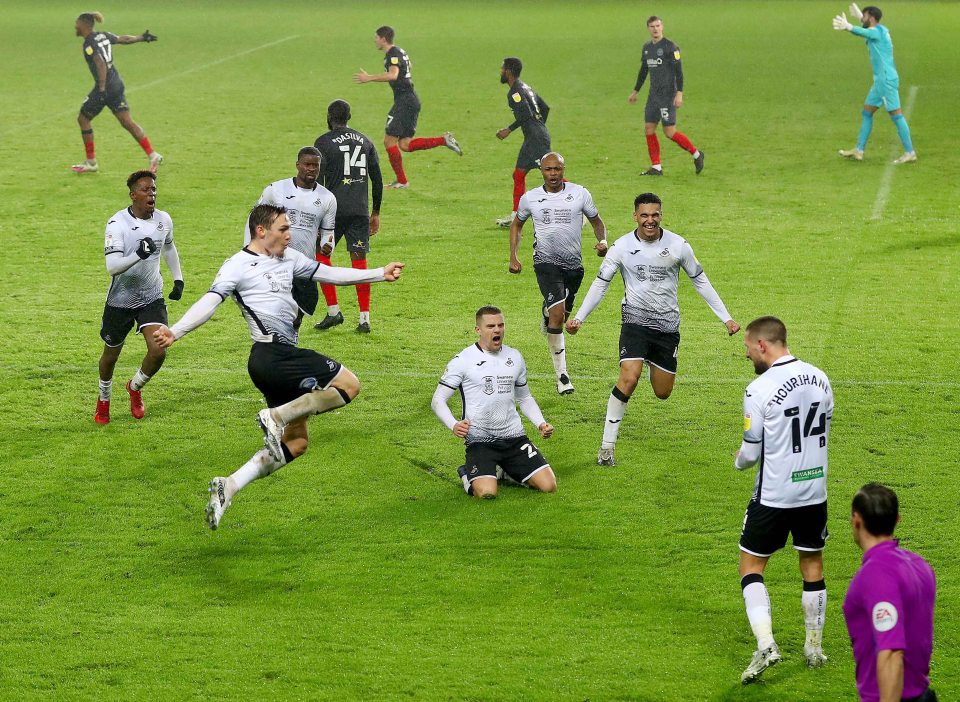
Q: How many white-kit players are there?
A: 7